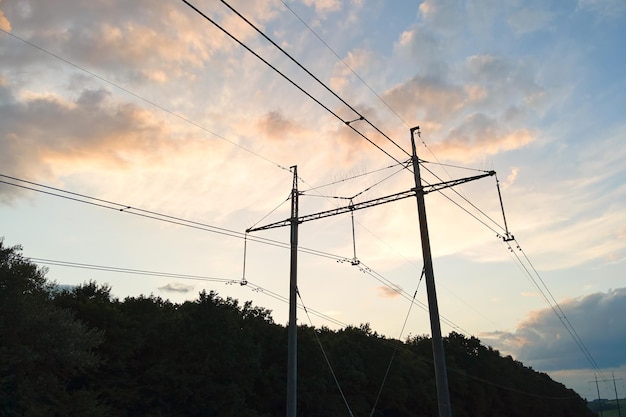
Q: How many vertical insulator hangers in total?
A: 3